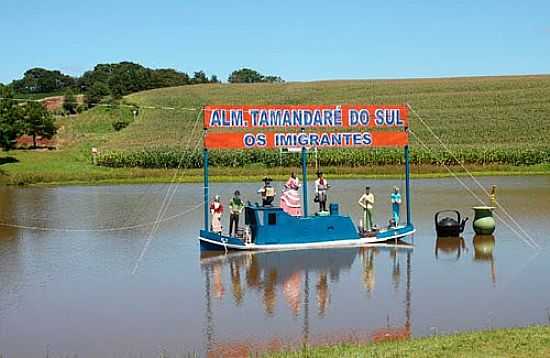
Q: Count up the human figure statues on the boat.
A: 7